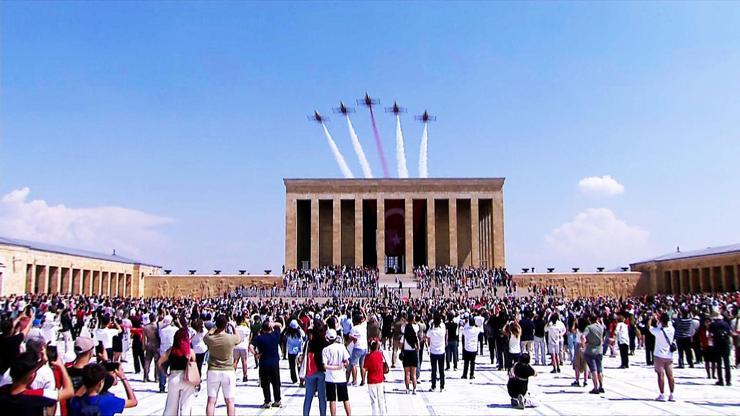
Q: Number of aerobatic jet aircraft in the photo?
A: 5